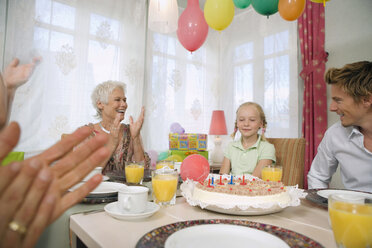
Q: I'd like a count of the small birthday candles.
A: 5